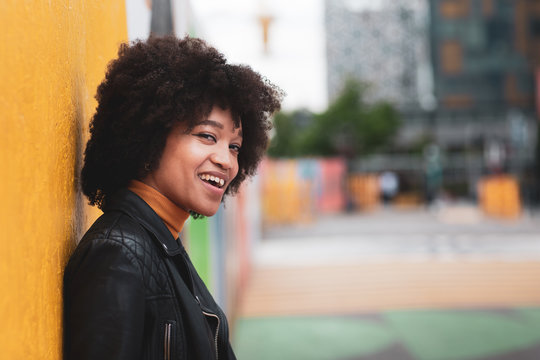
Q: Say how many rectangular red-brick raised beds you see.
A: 0